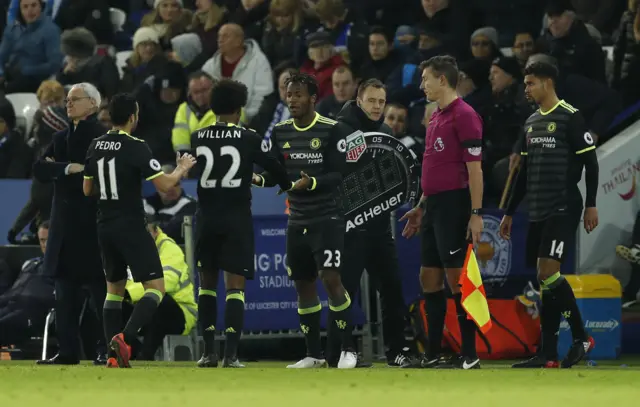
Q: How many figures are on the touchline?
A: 7